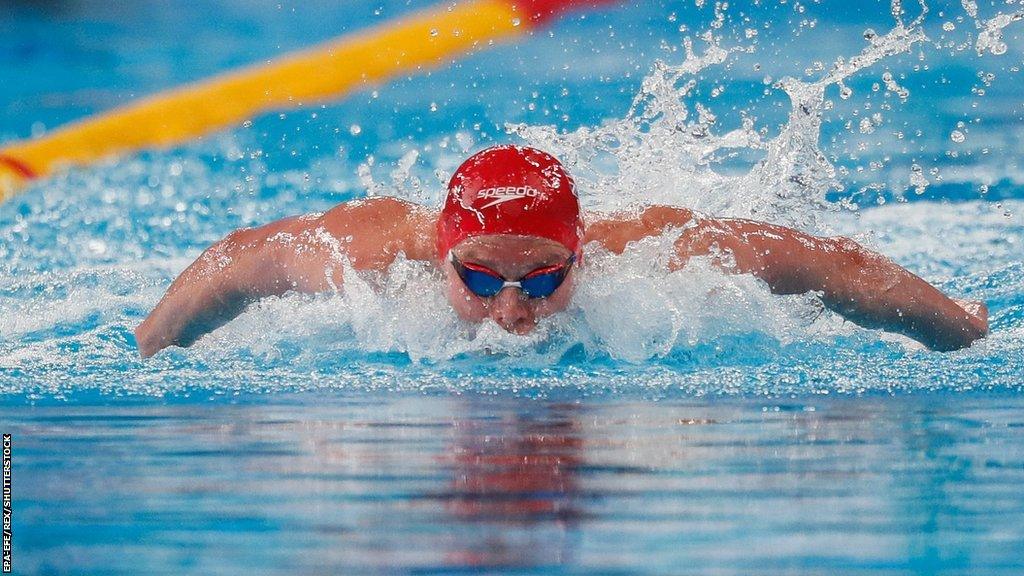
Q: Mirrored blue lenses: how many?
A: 2